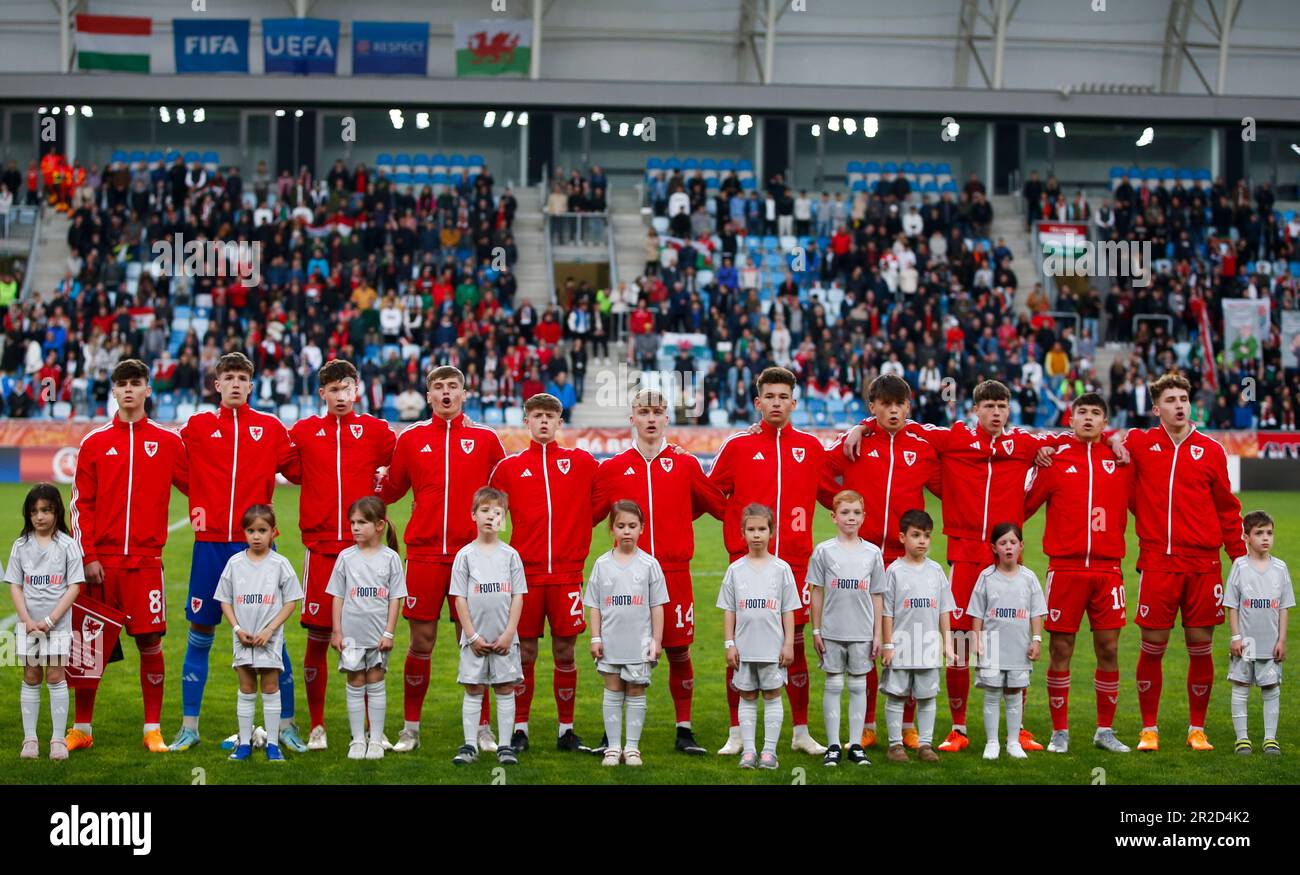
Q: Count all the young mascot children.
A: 10